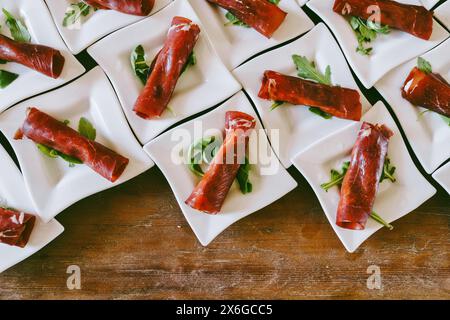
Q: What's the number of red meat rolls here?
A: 11